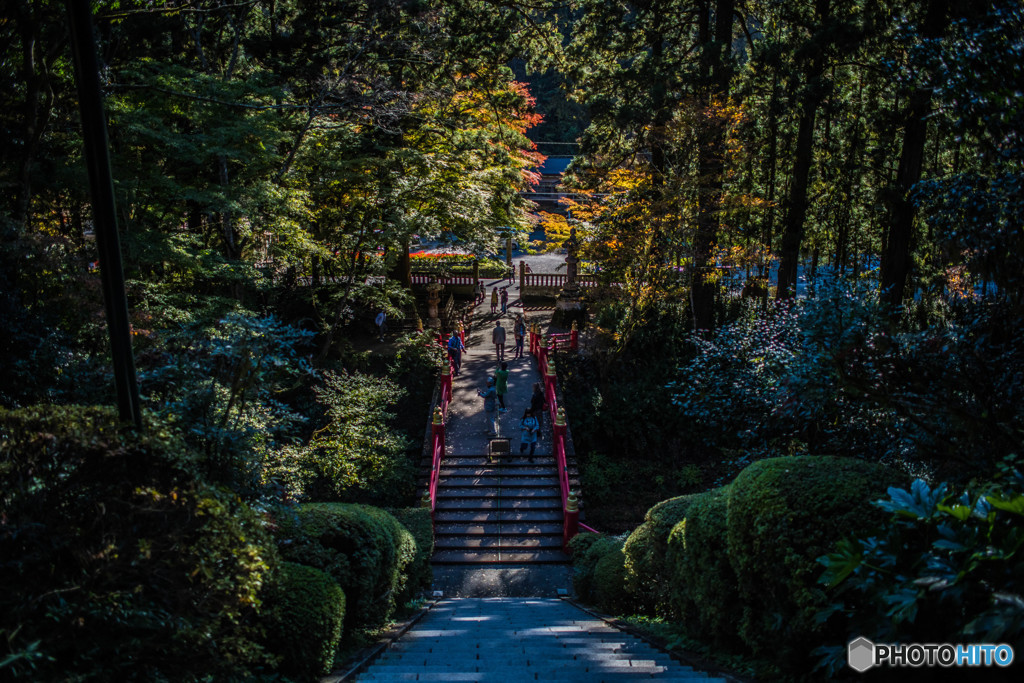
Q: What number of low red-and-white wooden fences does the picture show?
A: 2